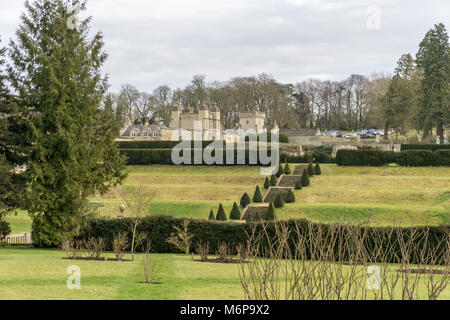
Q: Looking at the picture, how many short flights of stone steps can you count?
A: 4